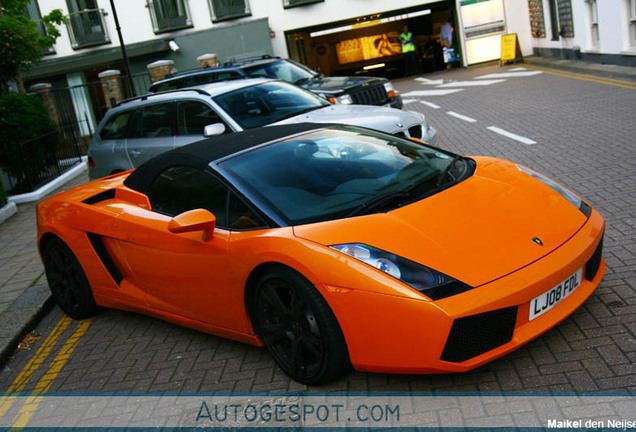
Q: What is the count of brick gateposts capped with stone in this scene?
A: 4